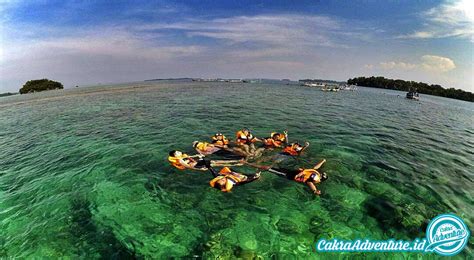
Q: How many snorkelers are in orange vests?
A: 8